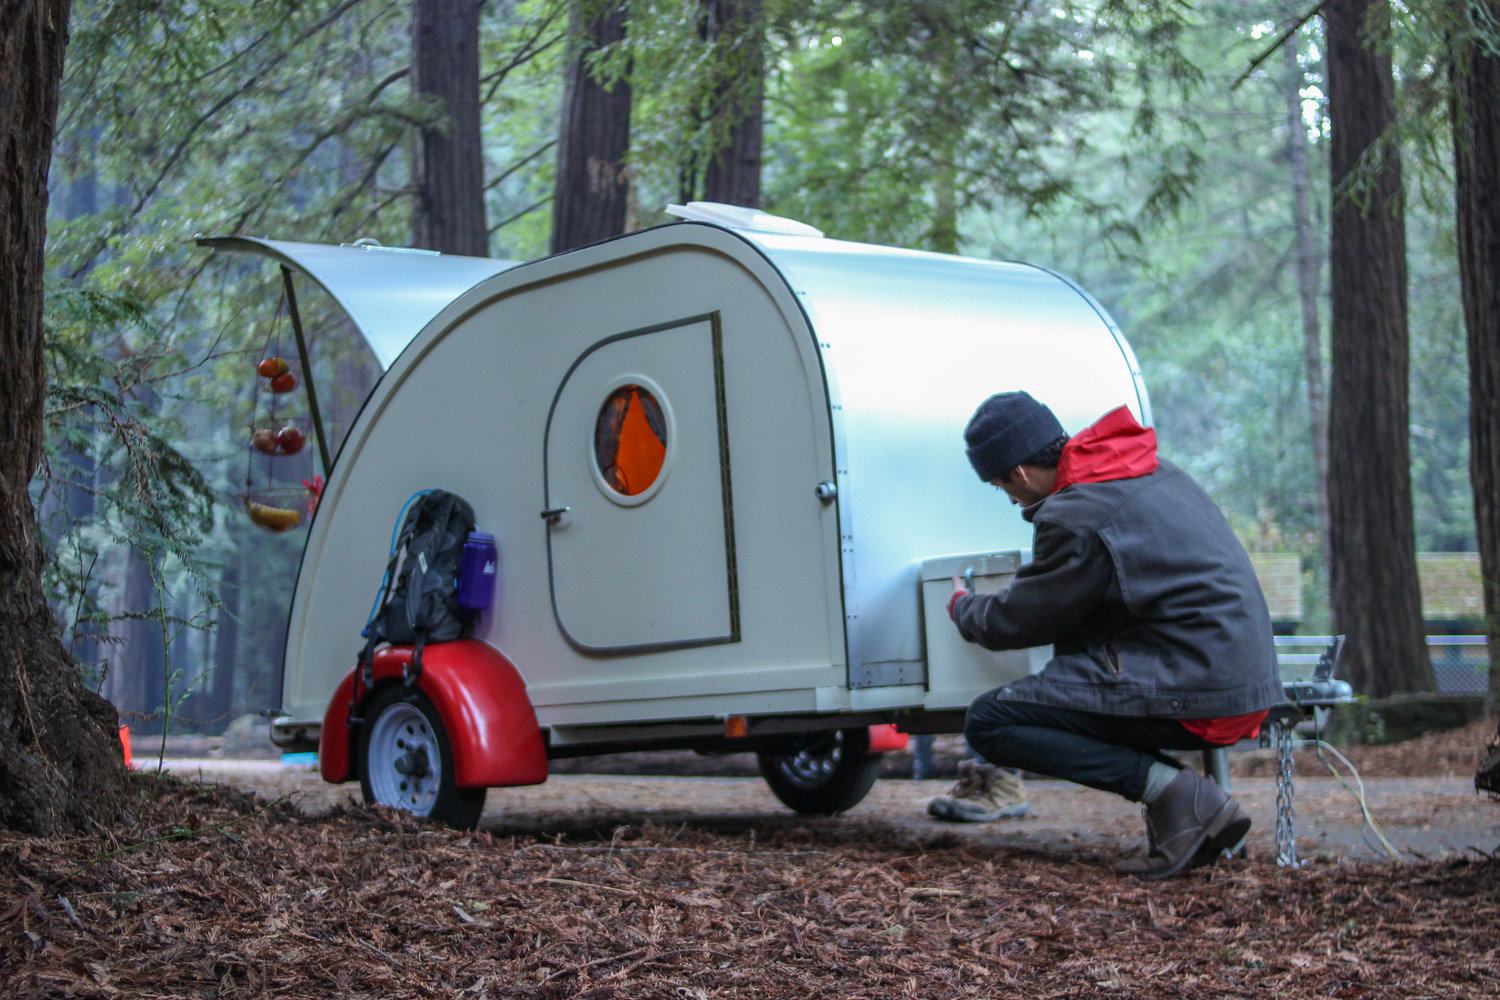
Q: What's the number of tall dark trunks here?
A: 6